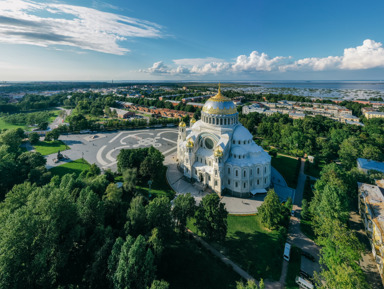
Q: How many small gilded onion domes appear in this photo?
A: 4